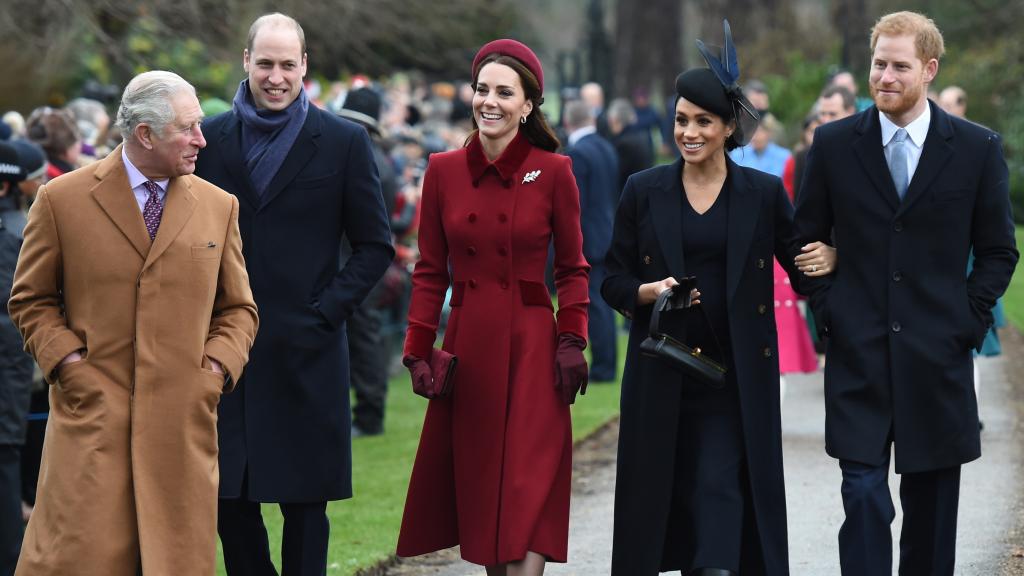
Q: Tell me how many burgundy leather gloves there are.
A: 2